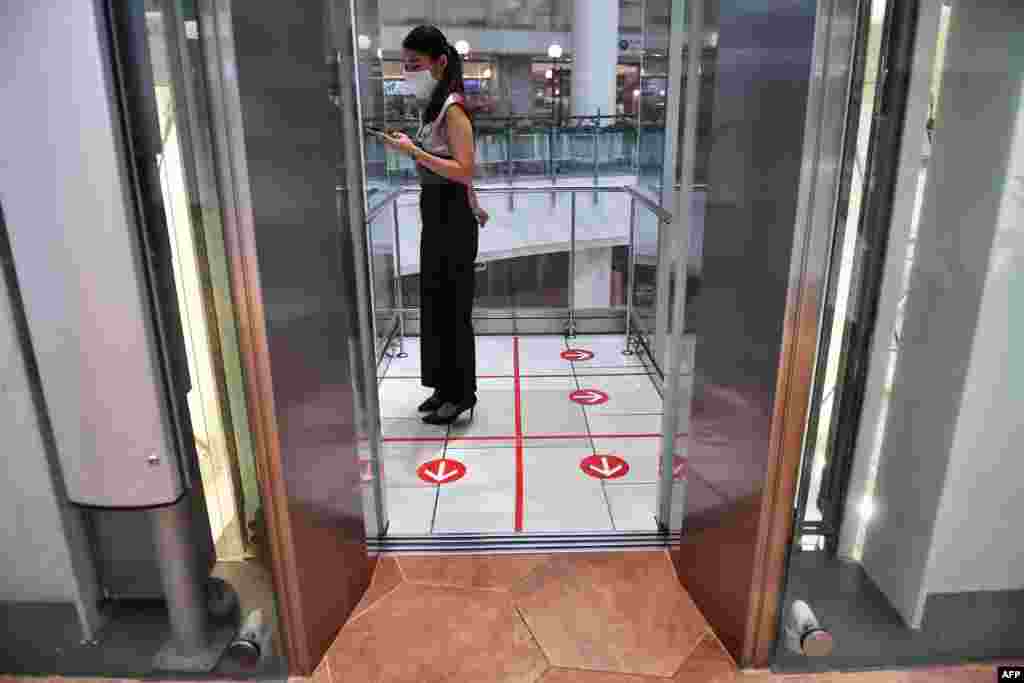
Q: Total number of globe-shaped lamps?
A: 3